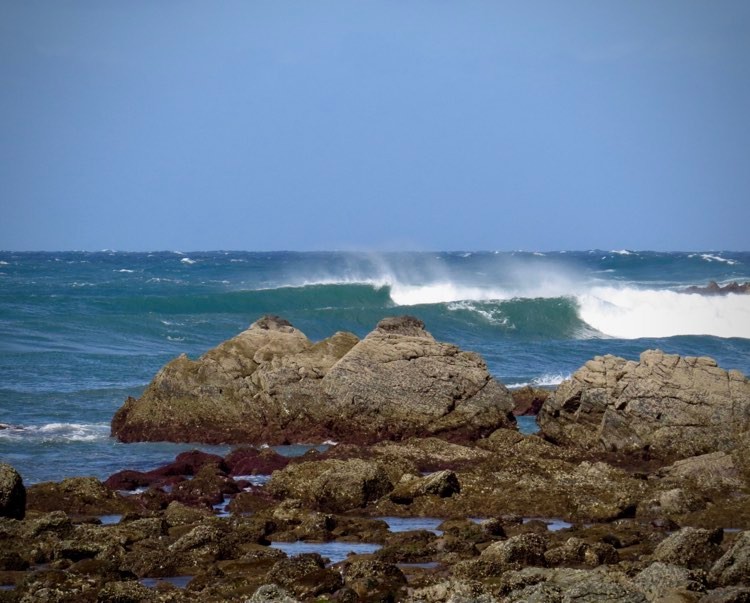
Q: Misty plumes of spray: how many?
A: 2